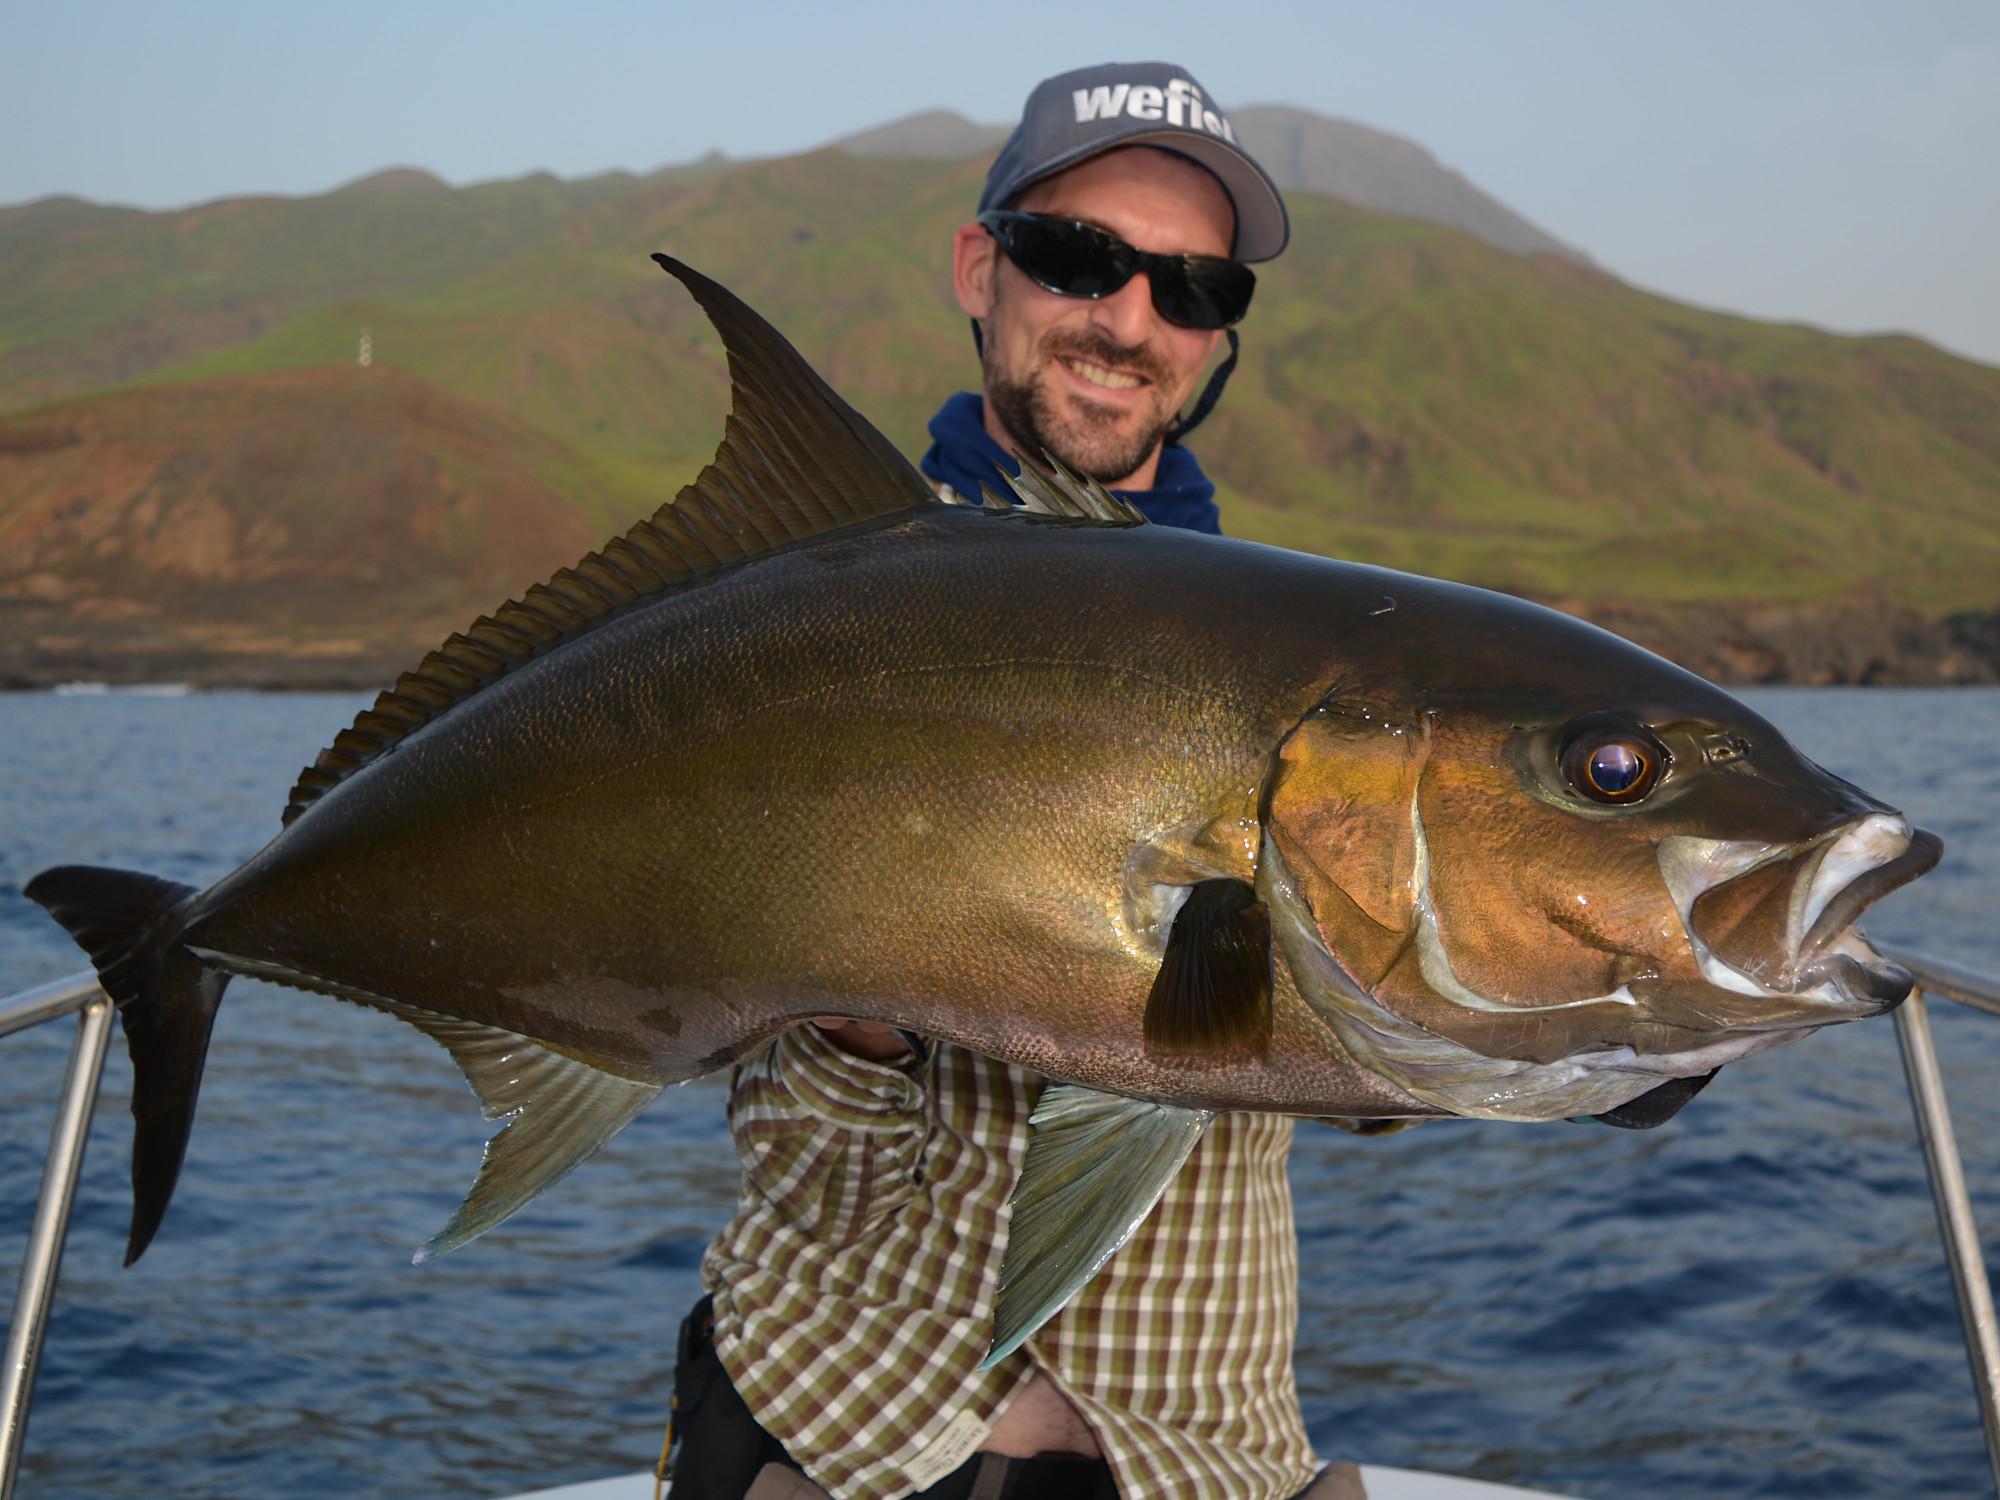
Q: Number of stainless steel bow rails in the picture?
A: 2